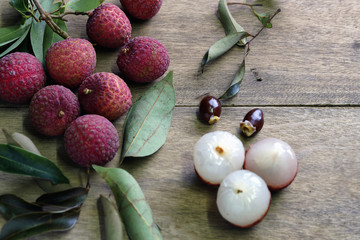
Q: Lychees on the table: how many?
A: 11